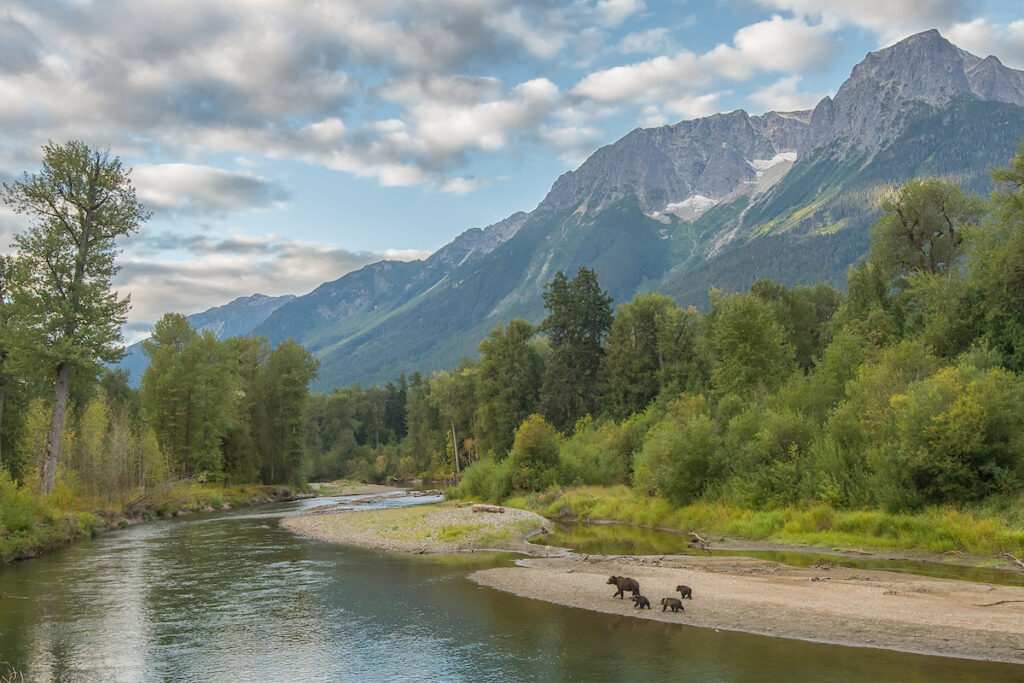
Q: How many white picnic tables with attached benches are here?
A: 0